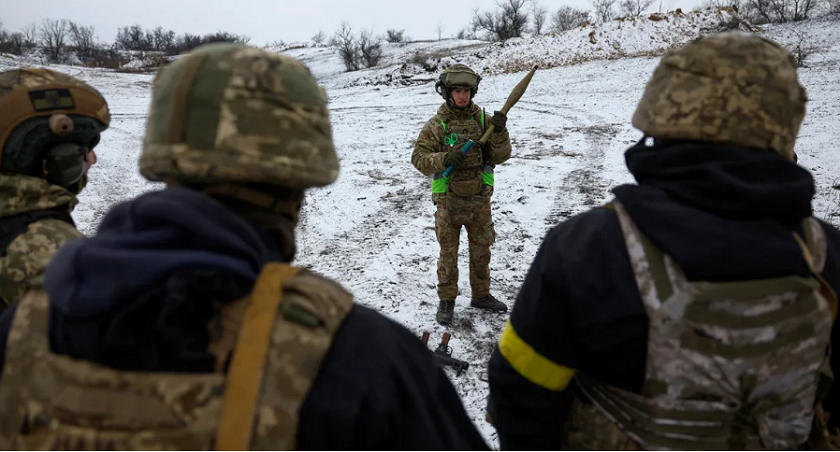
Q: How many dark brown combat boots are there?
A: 2